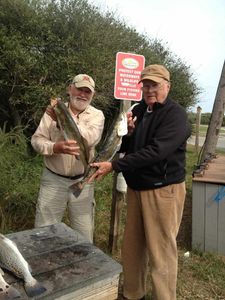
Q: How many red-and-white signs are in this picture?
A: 1